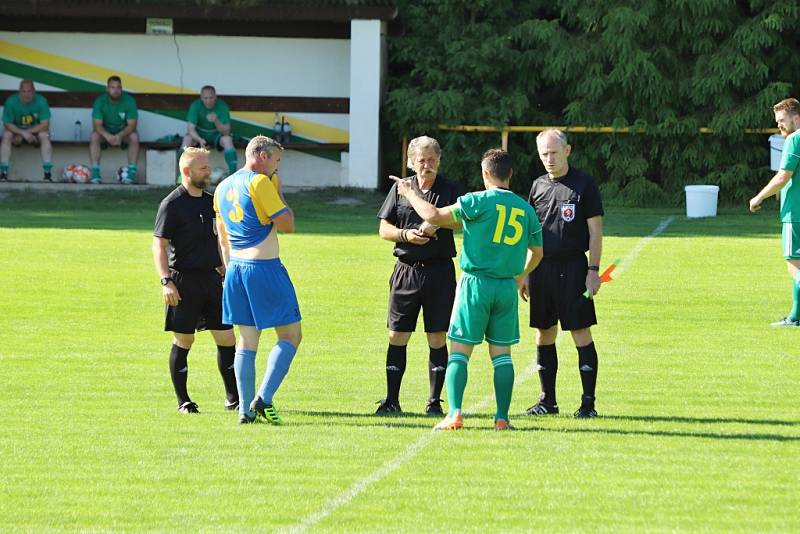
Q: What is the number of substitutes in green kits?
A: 3